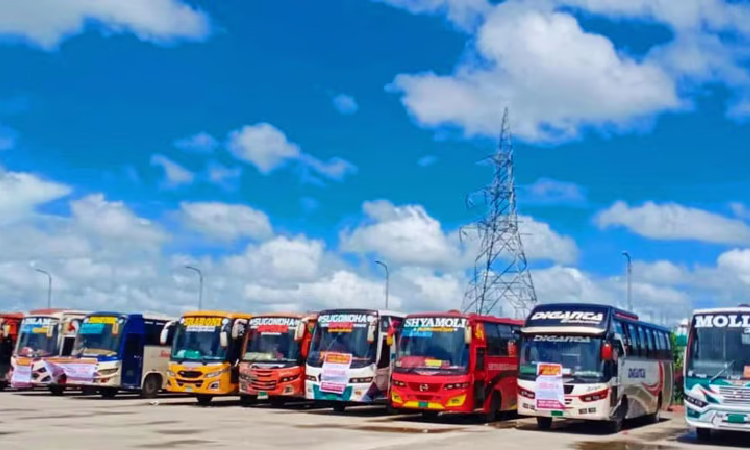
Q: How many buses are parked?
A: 9